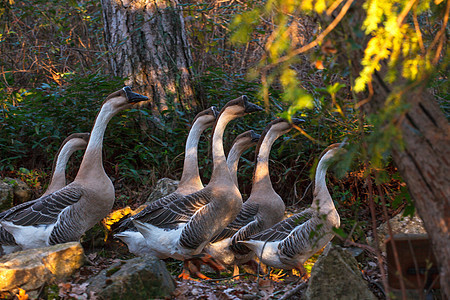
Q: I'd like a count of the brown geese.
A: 7